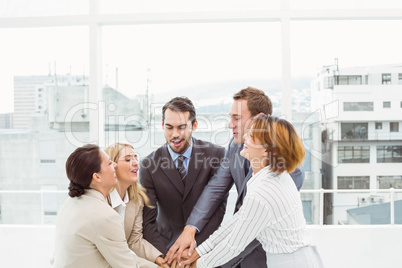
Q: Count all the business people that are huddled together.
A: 5